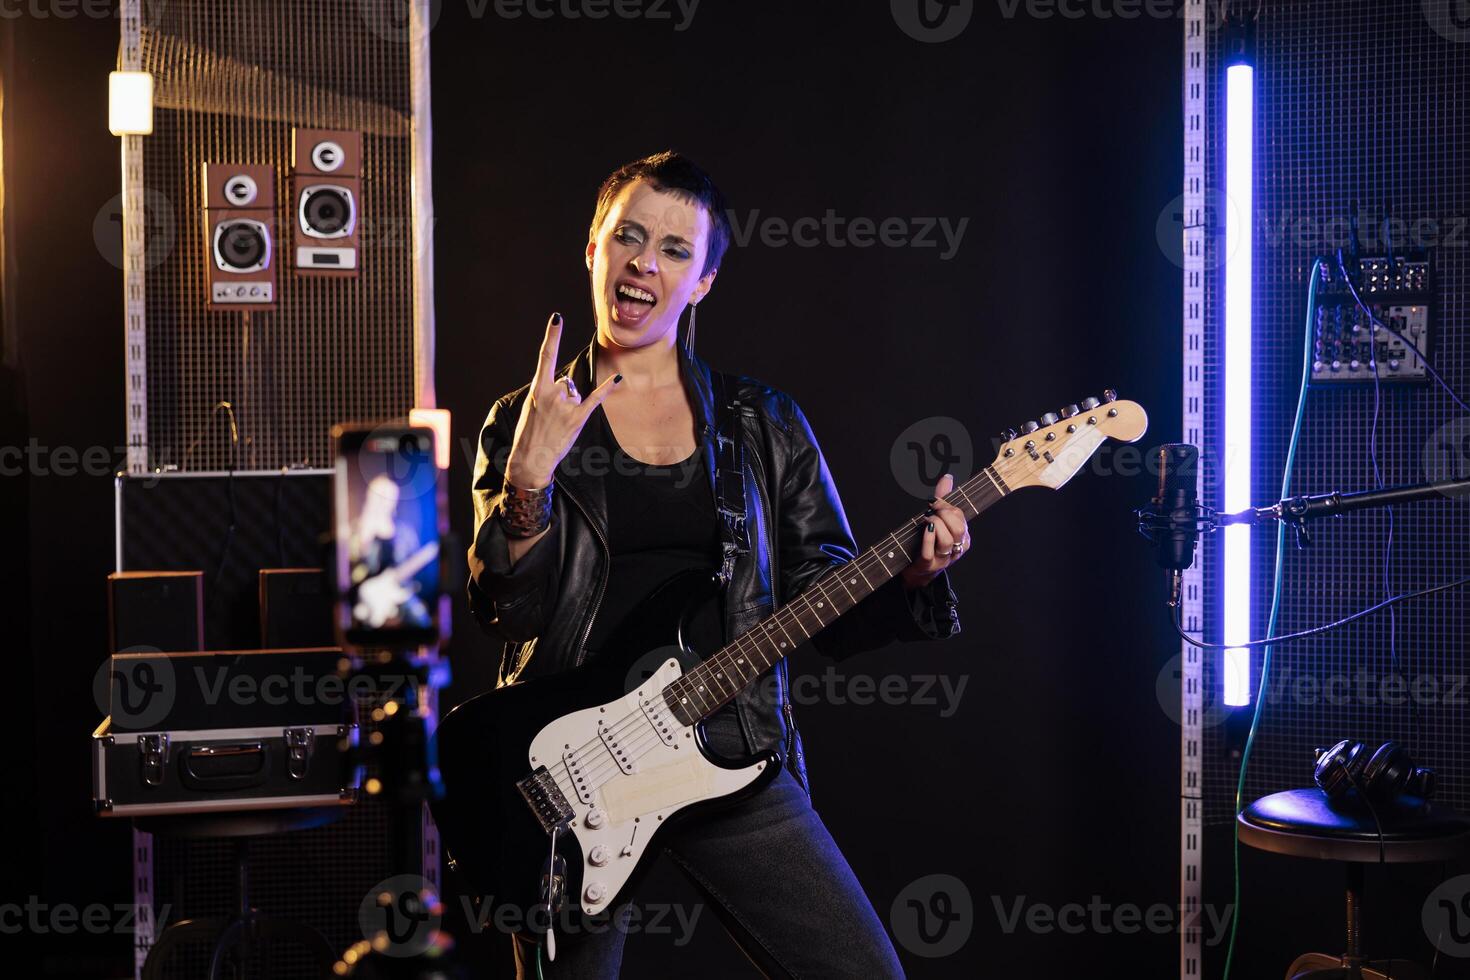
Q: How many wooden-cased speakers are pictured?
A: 2